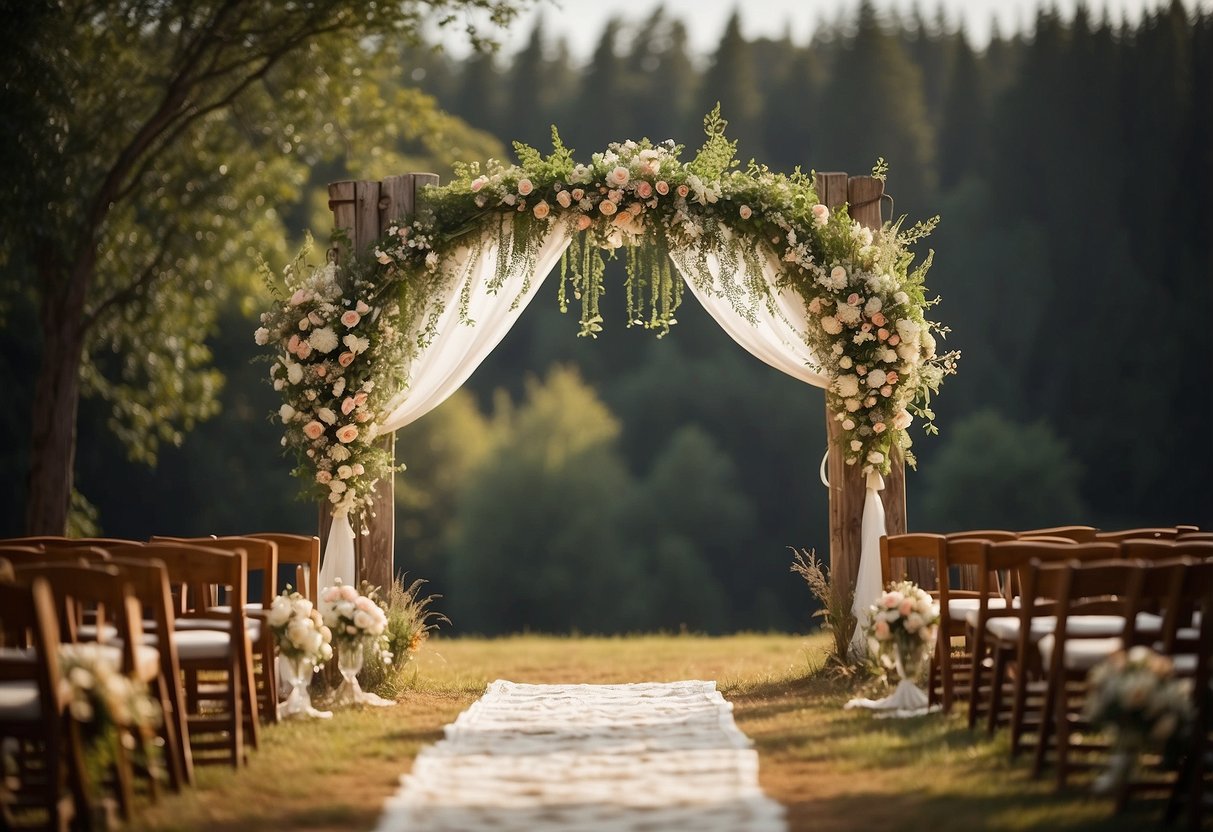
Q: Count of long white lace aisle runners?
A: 1